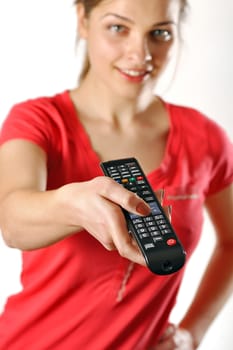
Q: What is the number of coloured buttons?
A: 5